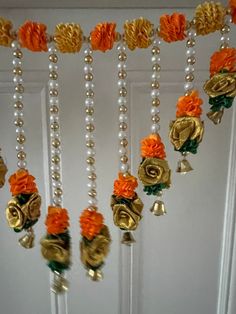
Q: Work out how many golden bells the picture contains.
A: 7